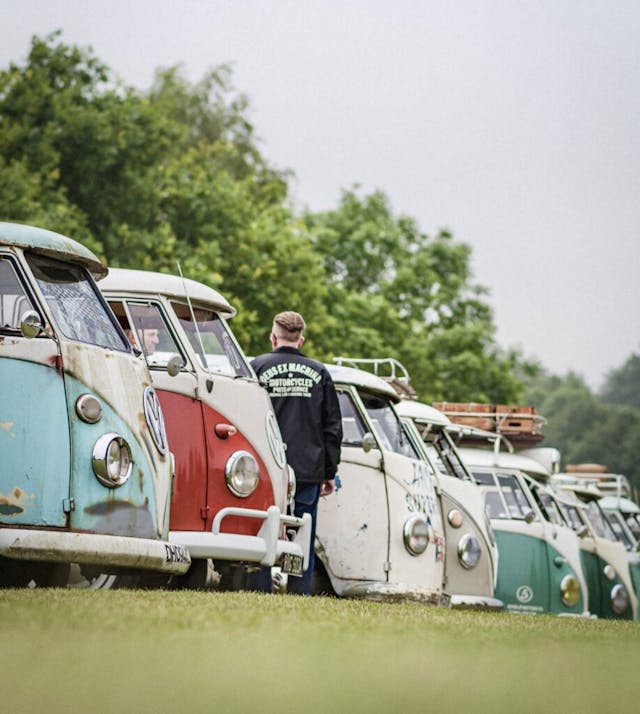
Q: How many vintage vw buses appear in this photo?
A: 7